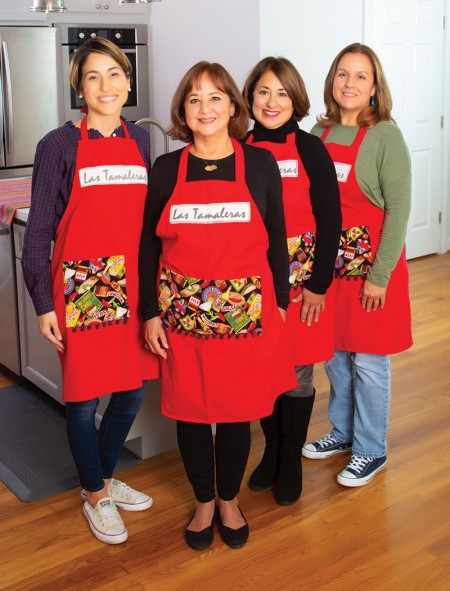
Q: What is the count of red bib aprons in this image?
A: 4